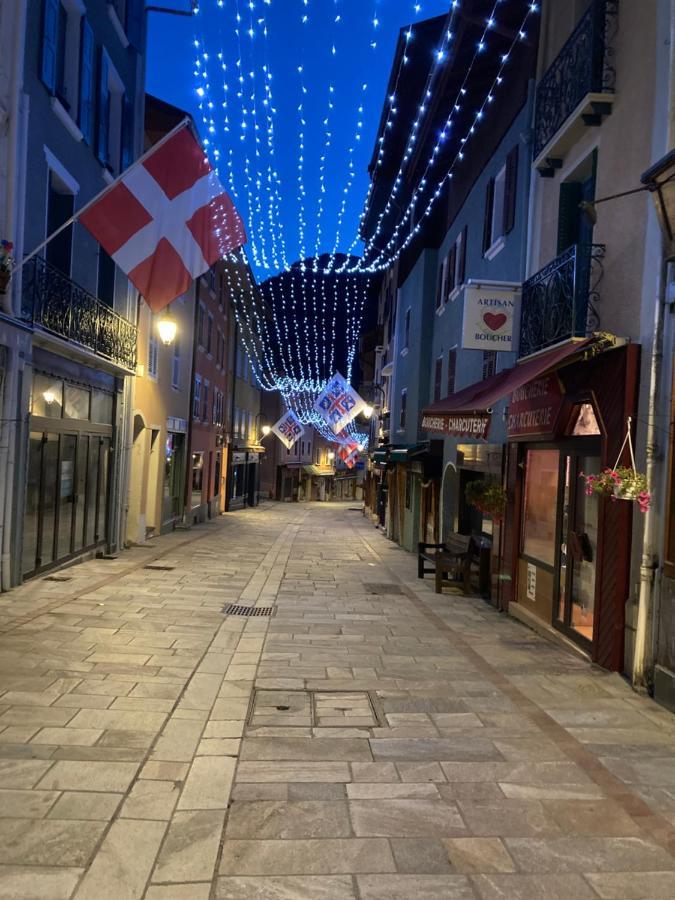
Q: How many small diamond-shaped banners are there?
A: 3